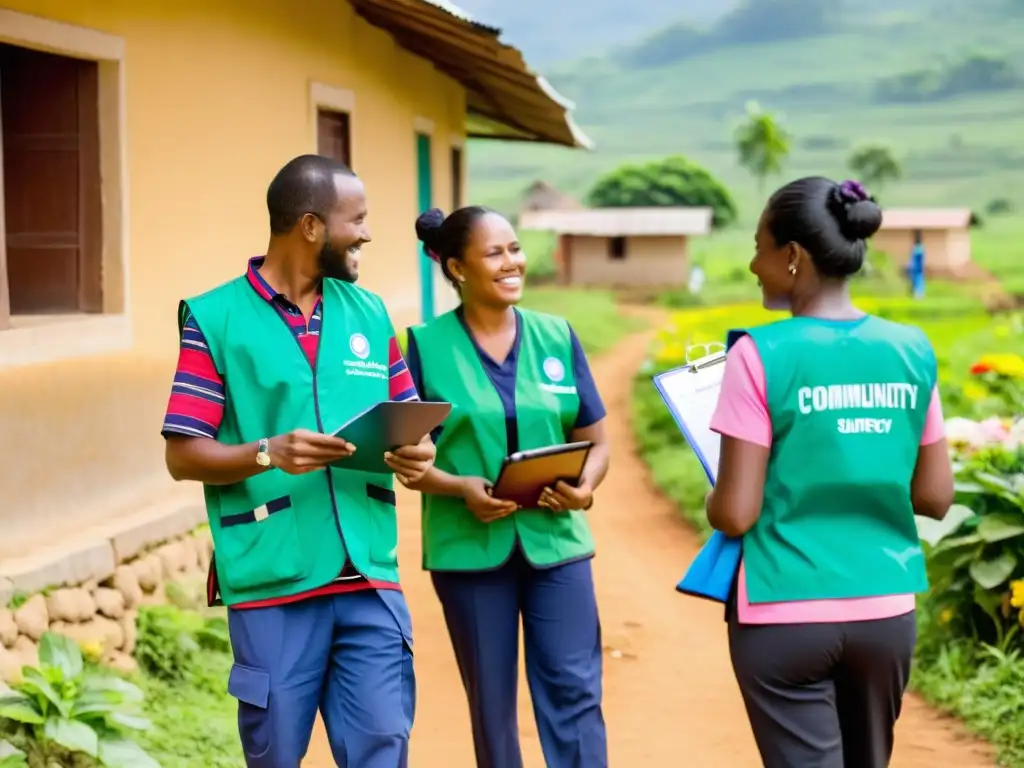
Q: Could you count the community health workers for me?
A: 3